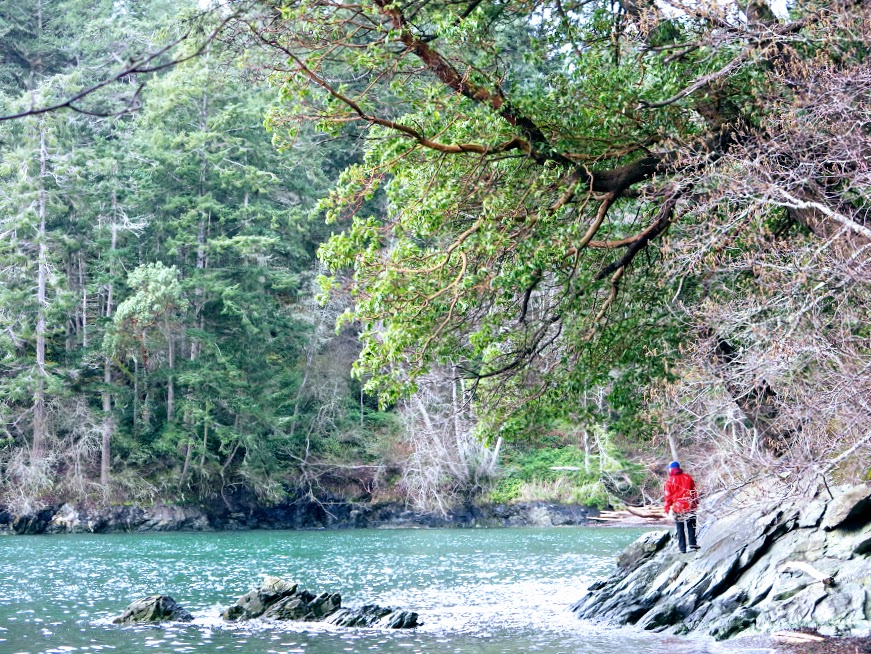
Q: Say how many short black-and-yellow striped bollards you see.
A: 0